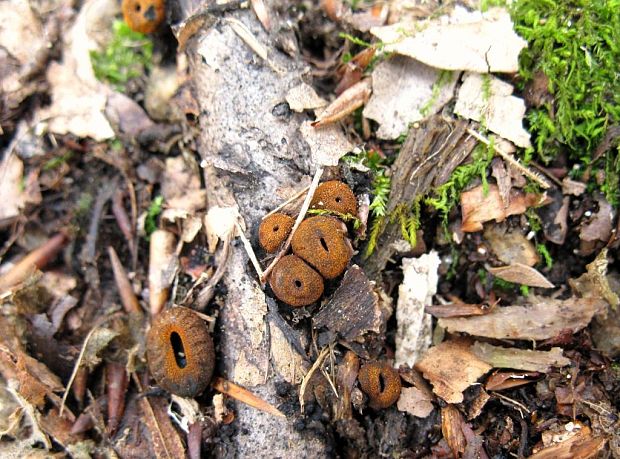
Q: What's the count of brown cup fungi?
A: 7